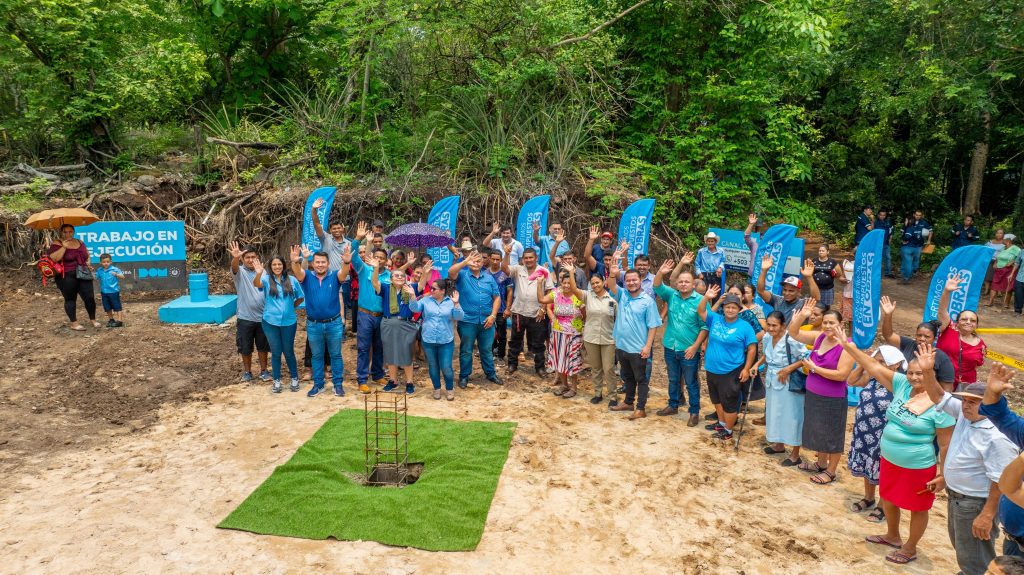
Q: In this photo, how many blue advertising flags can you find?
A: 7